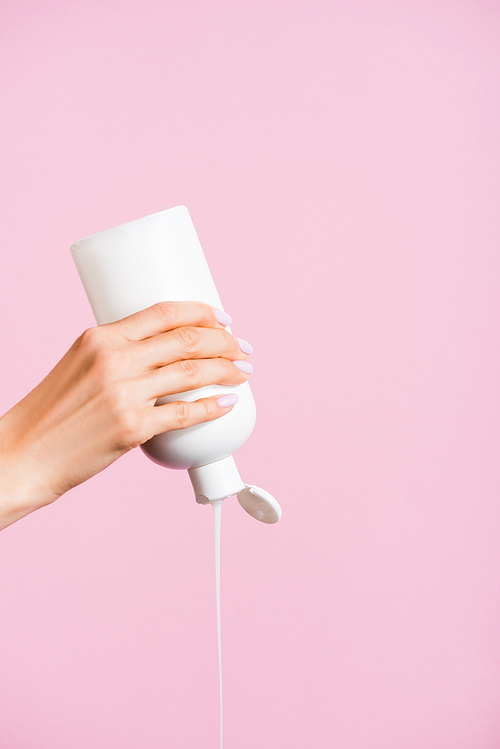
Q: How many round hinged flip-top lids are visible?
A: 1